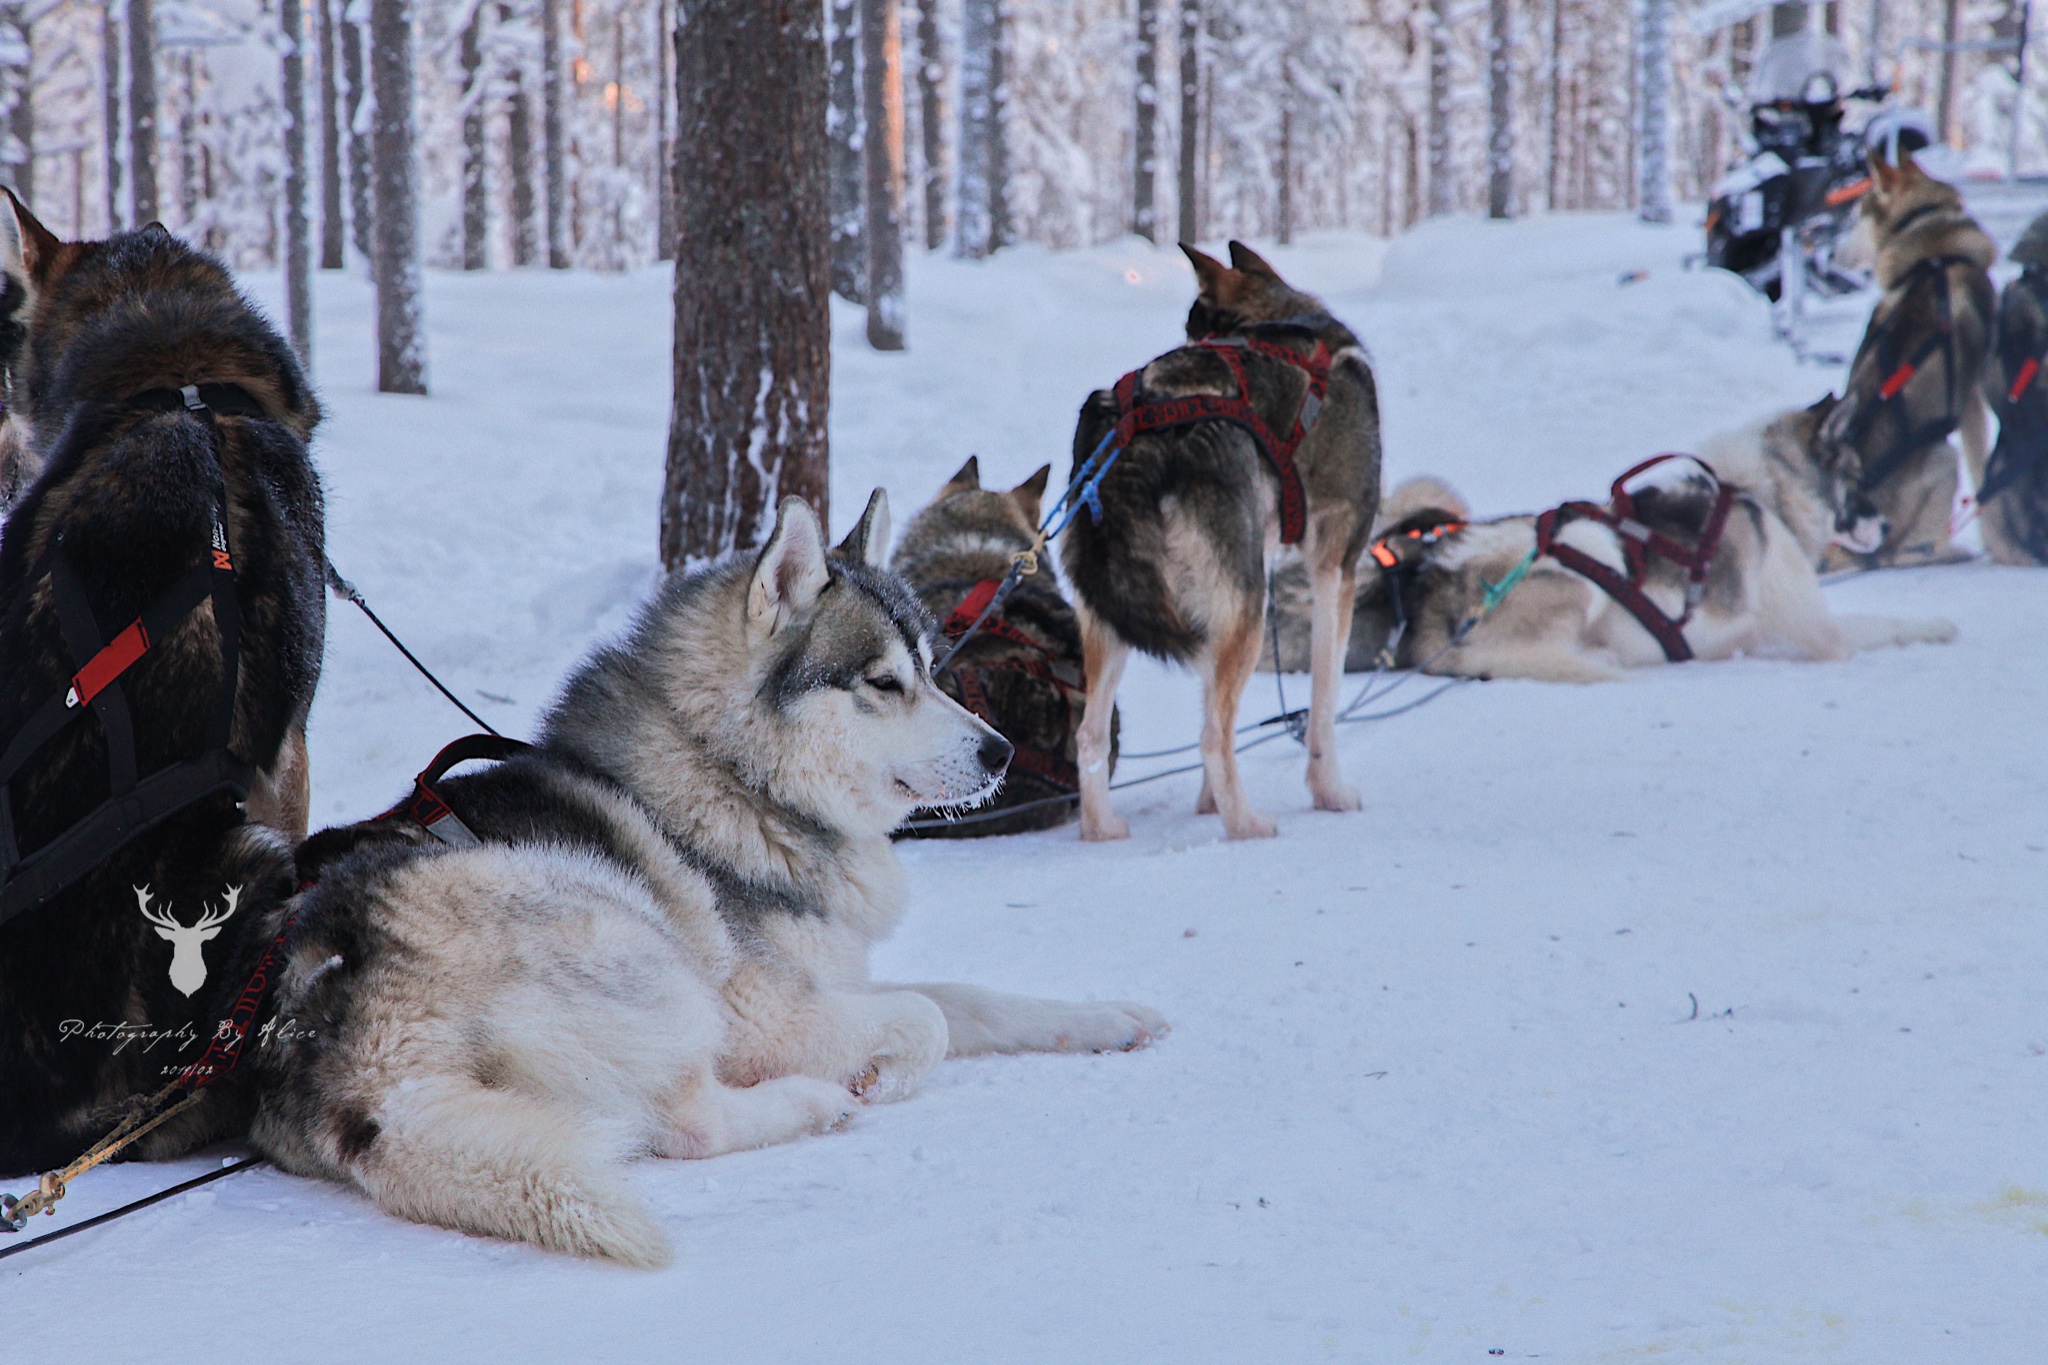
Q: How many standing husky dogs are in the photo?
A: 1